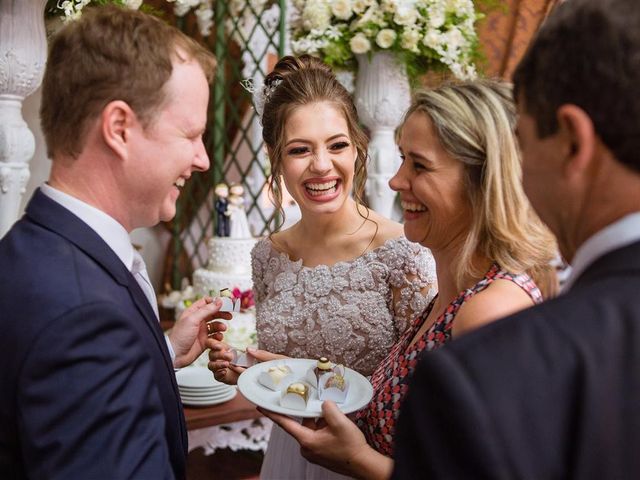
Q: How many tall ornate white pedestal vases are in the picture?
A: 2